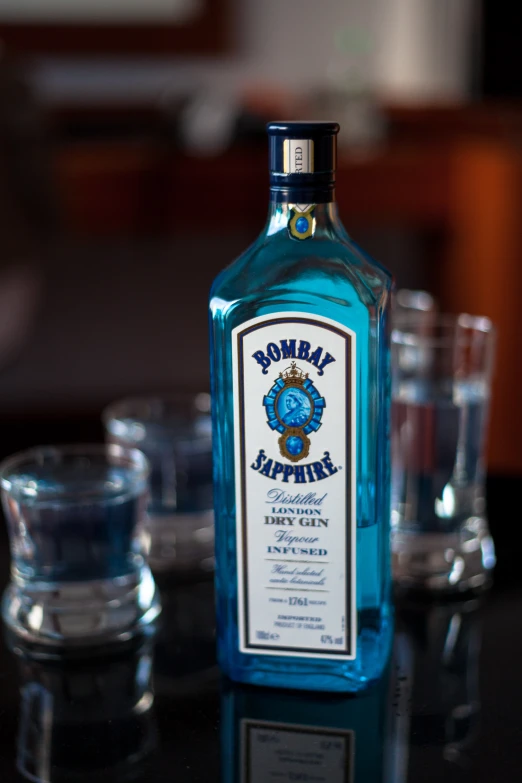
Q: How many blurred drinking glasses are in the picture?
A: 4